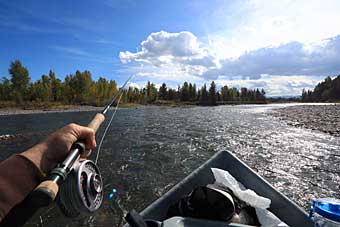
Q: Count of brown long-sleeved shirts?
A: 1